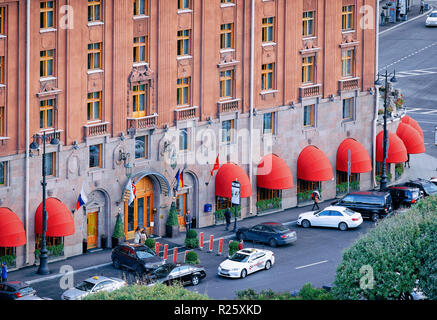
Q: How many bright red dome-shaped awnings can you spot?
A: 9